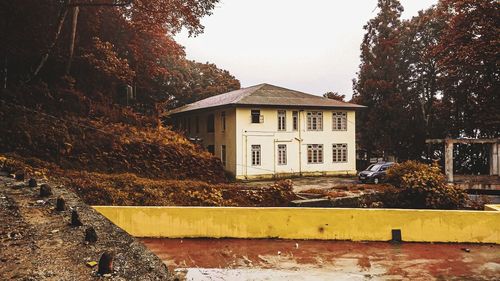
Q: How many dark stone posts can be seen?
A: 7